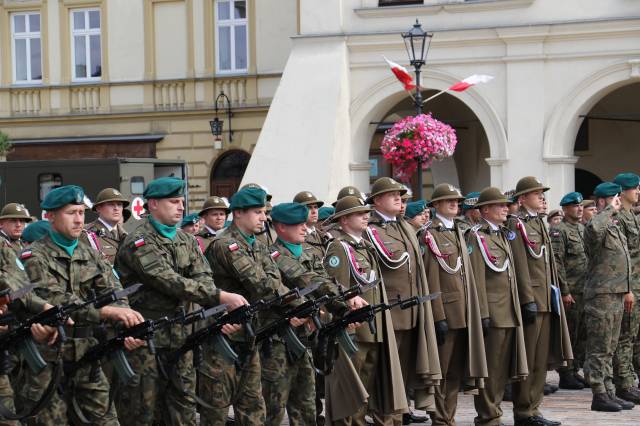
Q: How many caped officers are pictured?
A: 5